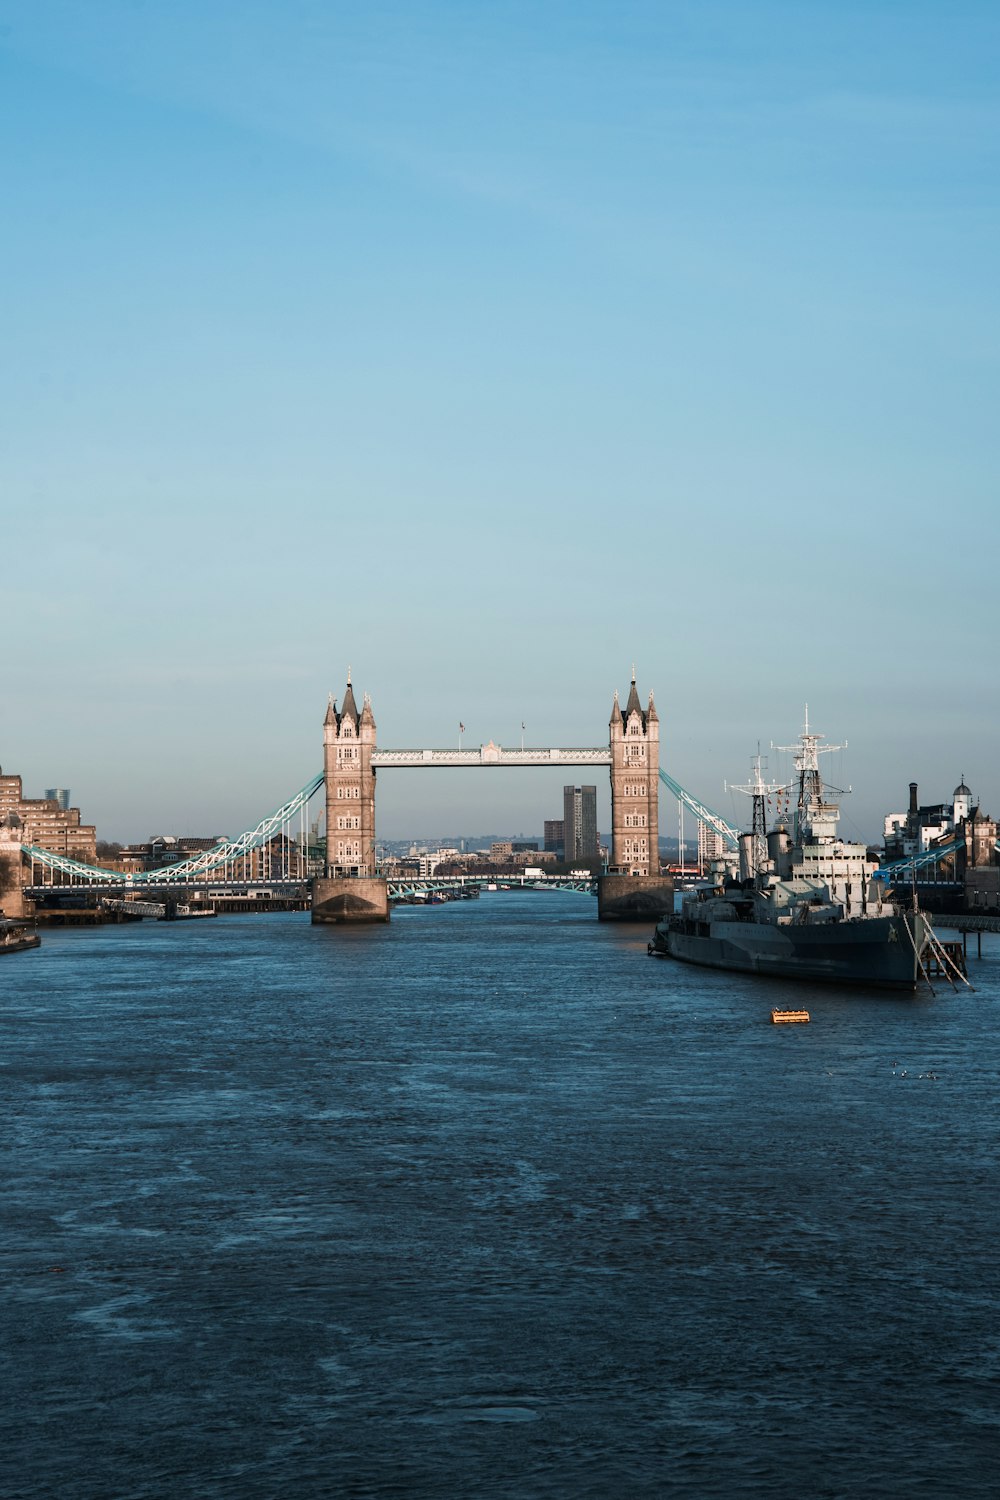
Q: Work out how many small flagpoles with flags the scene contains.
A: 2